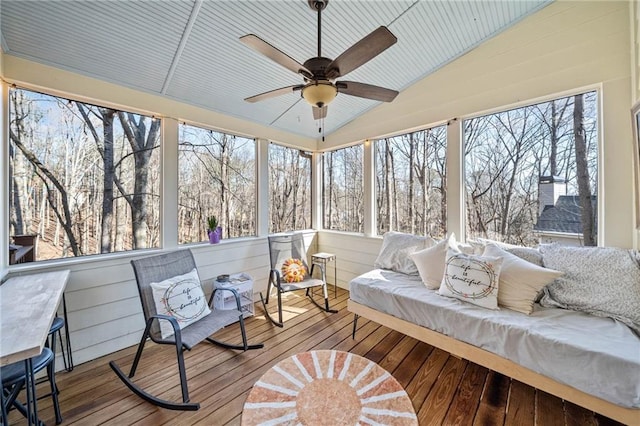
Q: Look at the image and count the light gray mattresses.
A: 1